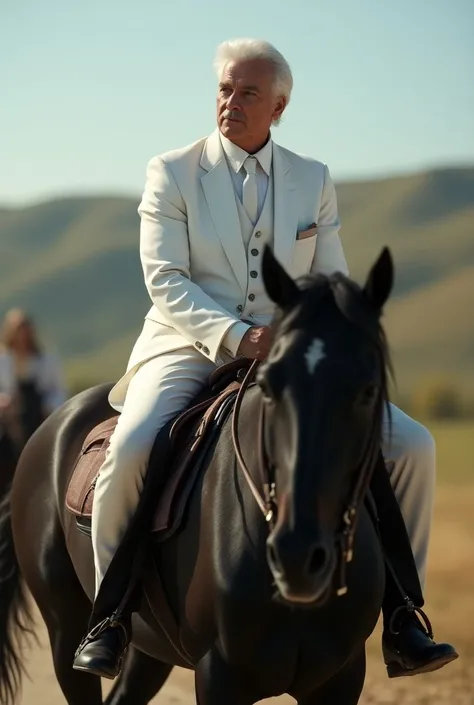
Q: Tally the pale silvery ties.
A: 1